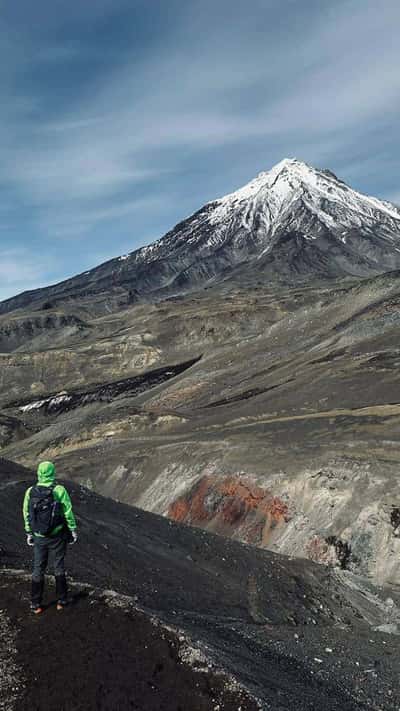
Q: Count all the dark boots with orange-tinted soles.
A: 2